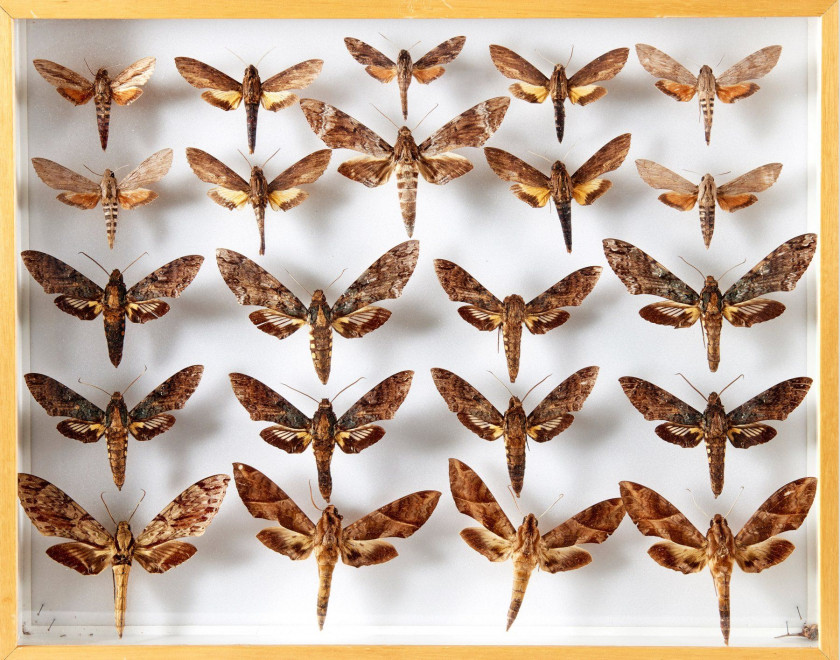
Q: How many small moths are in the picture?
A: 9